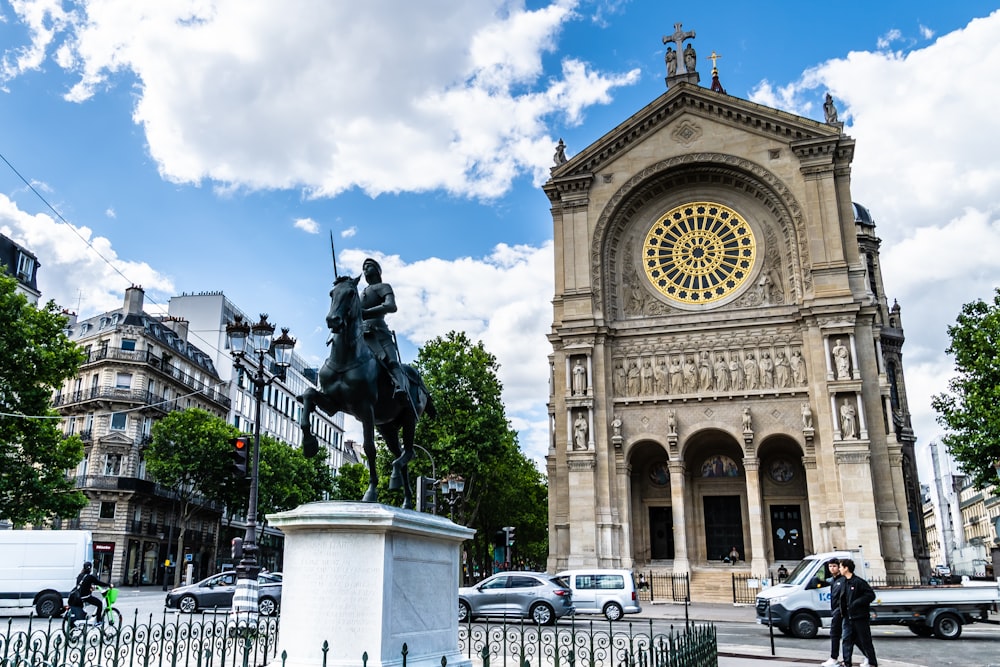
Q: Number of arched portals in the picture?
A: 3